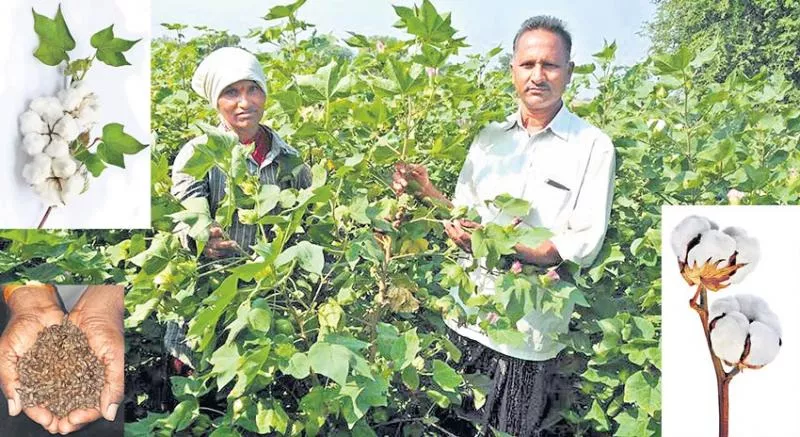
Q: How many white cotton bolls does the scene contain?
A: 5